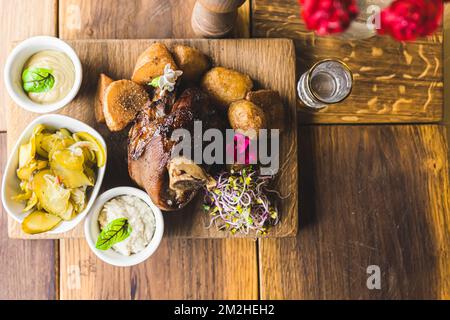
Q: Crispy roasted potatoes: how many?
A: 7